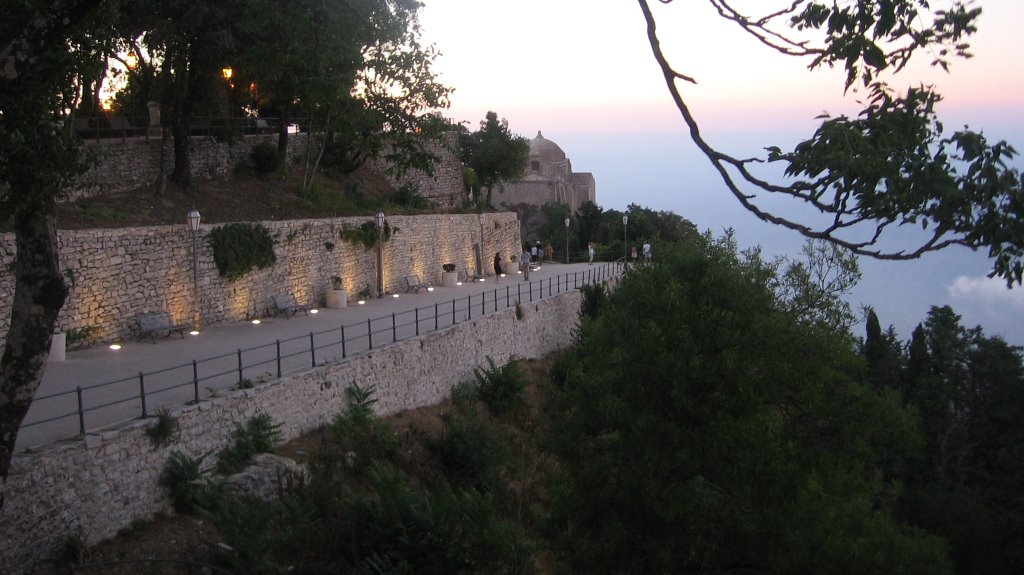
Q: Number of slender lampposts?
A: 5